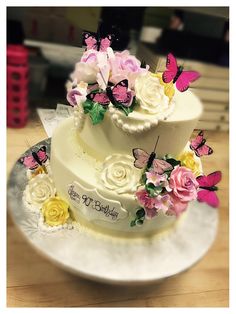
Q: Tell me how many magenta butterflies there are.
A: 2